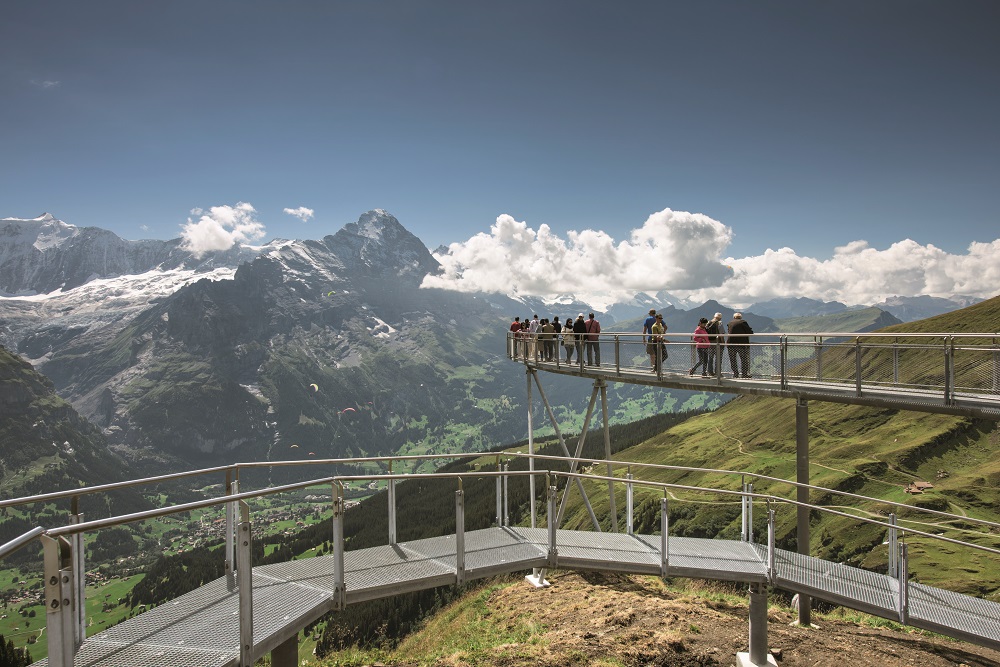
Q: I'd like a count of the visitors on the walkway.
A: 15